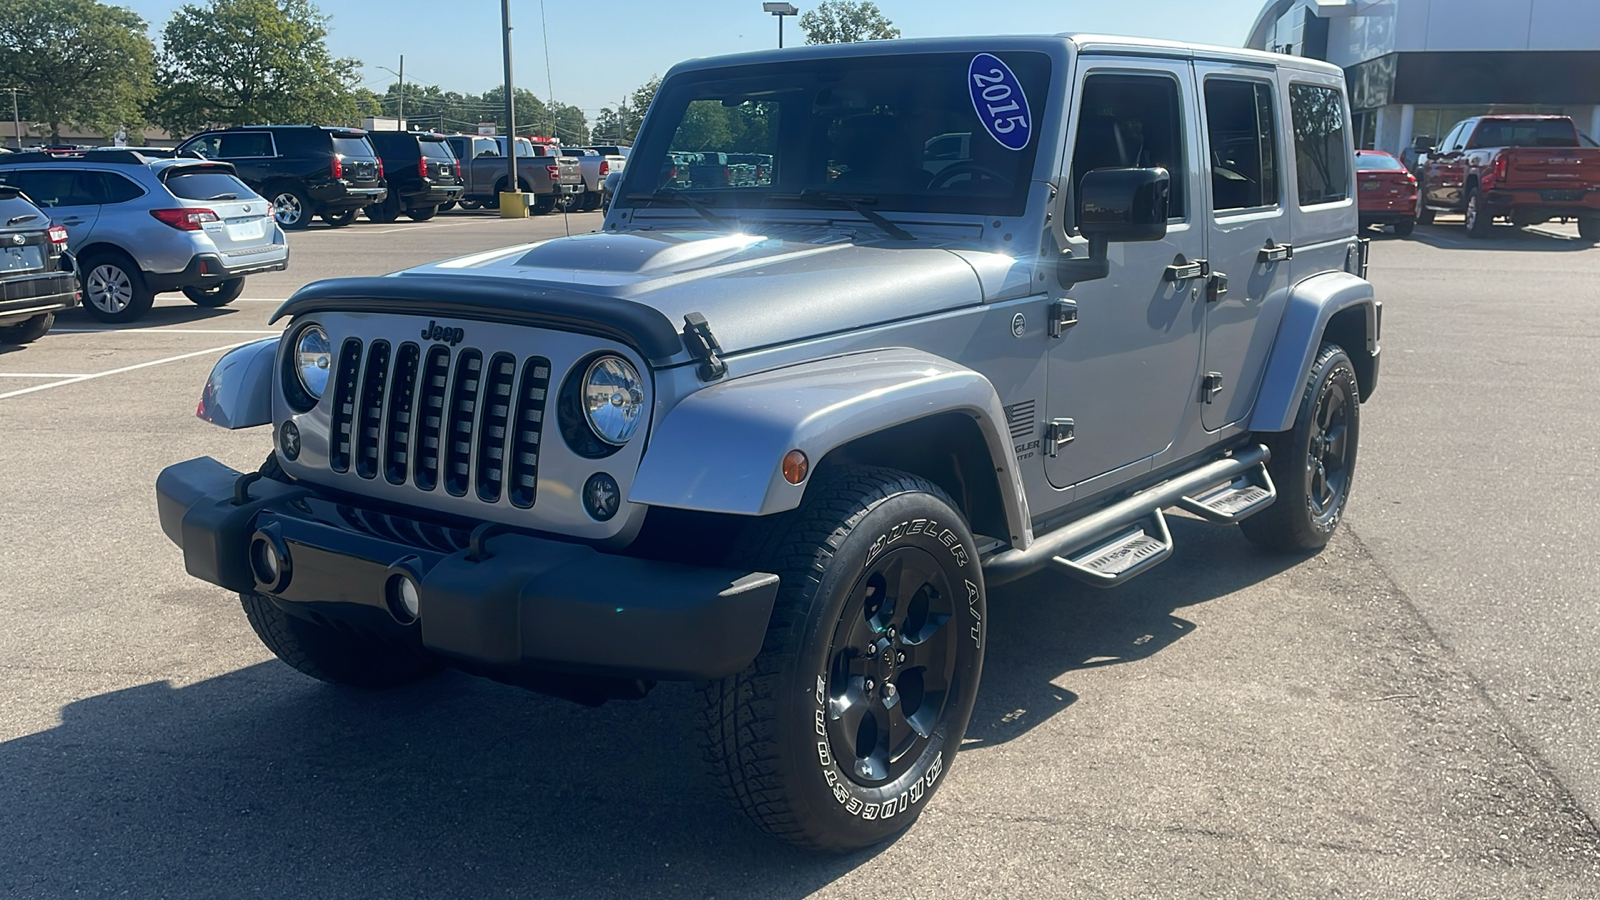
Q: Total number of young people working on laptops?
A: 0